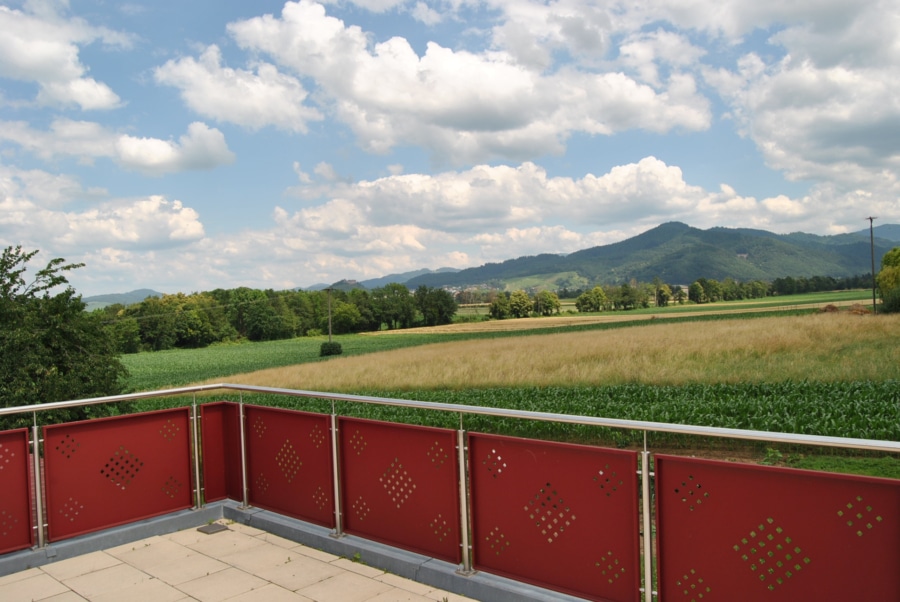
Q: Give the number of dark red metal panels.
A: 7